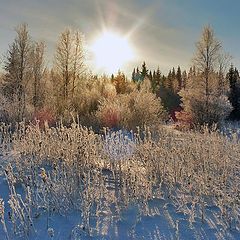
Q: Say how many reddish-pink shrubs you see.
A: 3